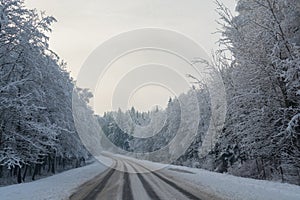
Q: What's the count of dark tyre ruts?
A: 4